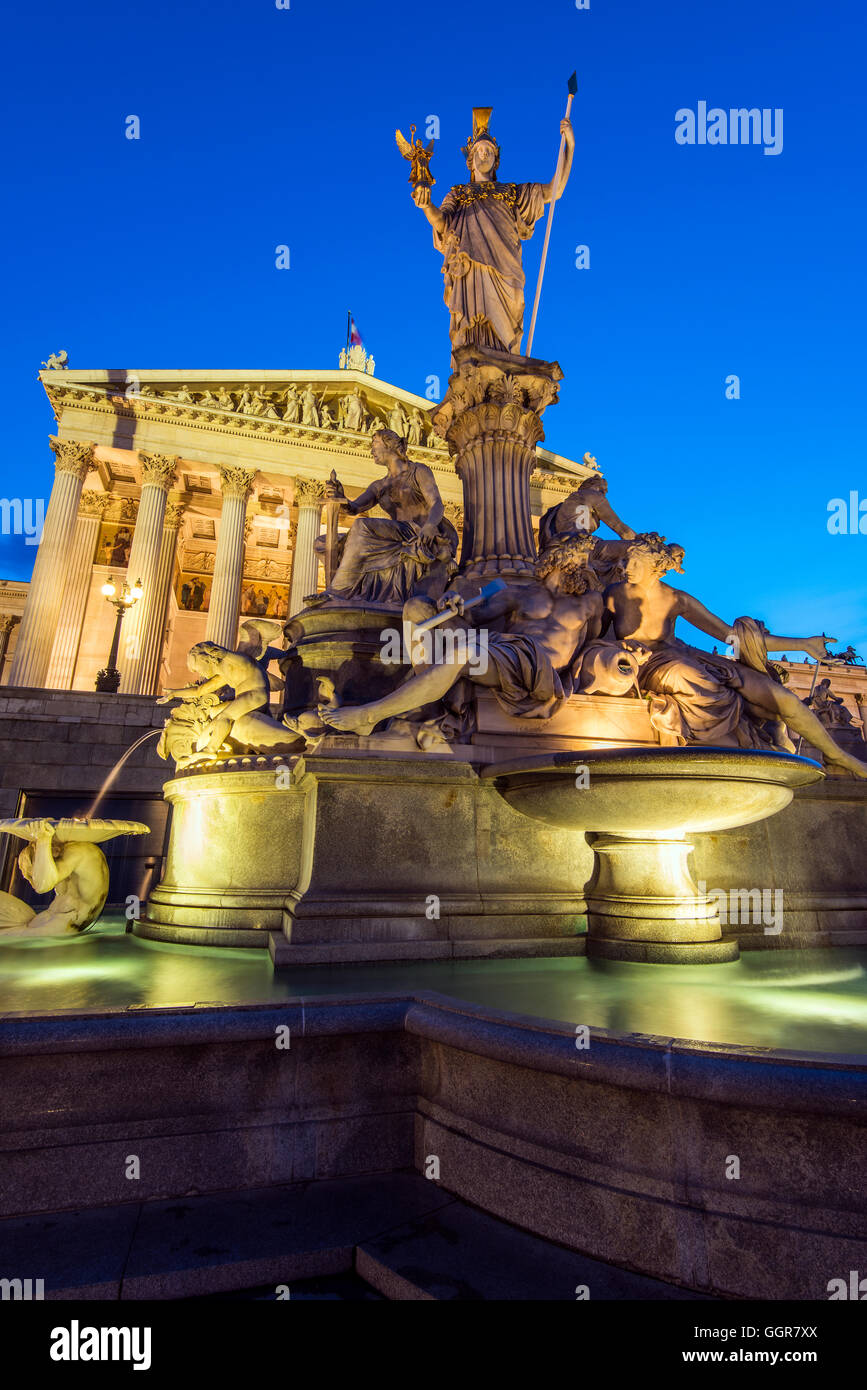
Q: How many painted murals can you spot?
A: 3